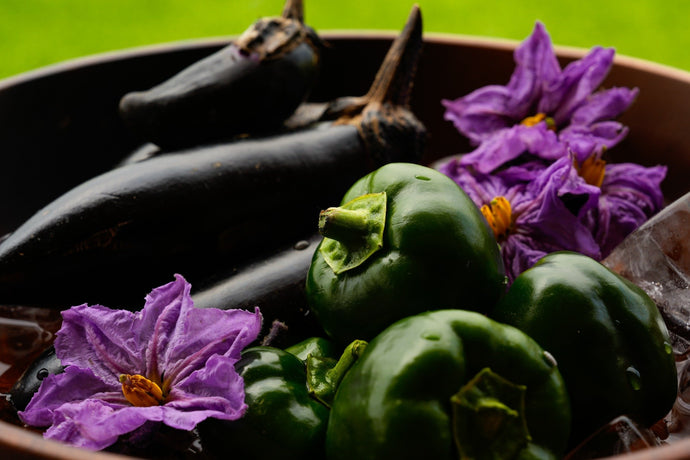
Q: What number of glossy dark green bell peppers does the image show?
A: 4